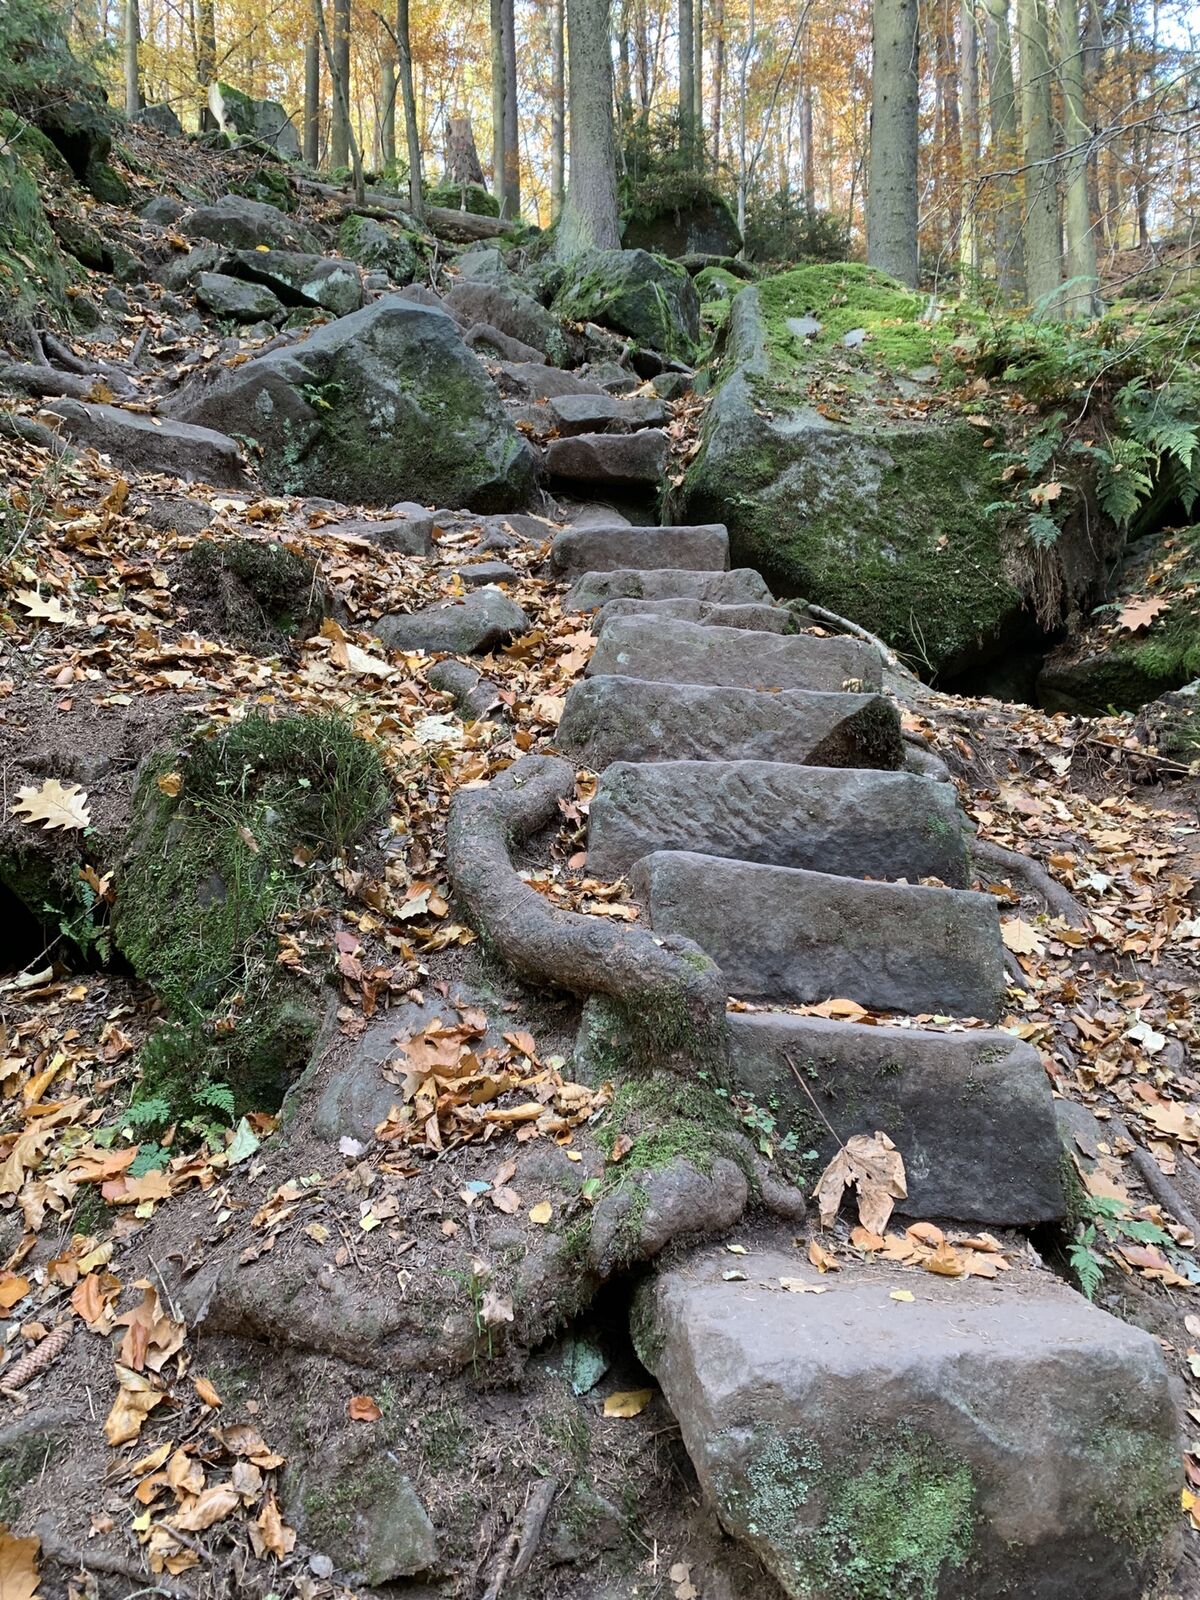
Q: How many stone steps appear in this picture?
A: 11